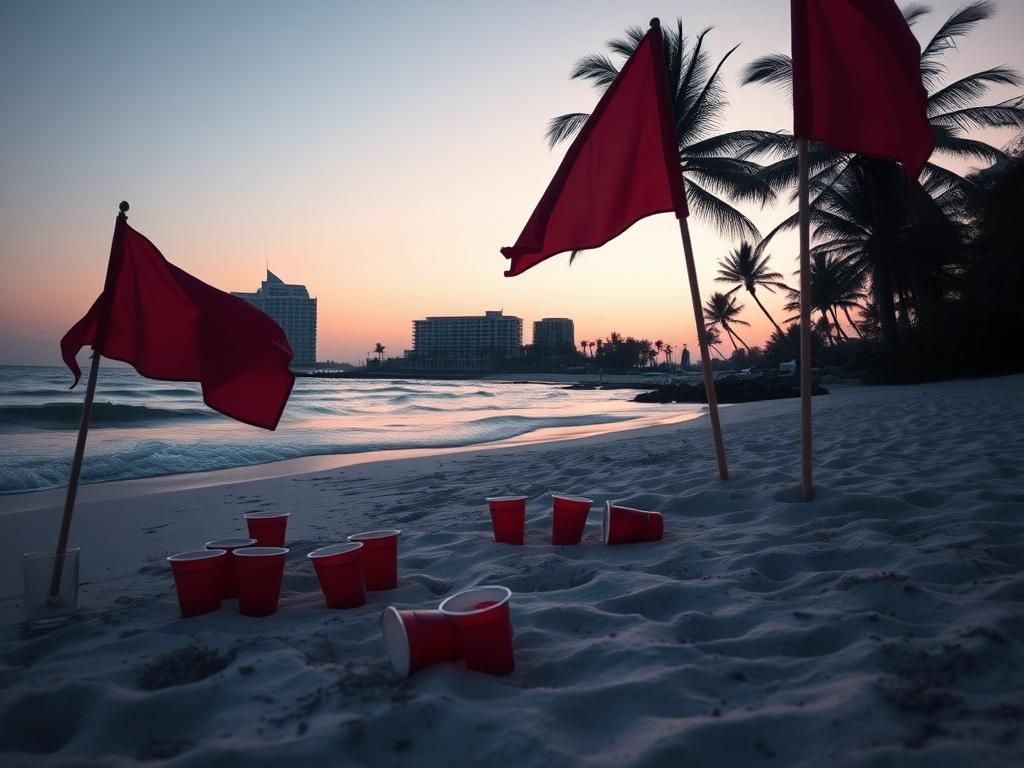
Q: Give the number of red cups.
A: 11